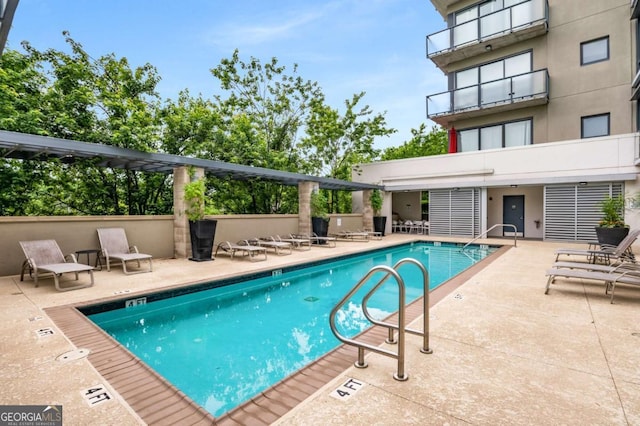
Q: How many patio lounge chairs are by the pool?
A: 11